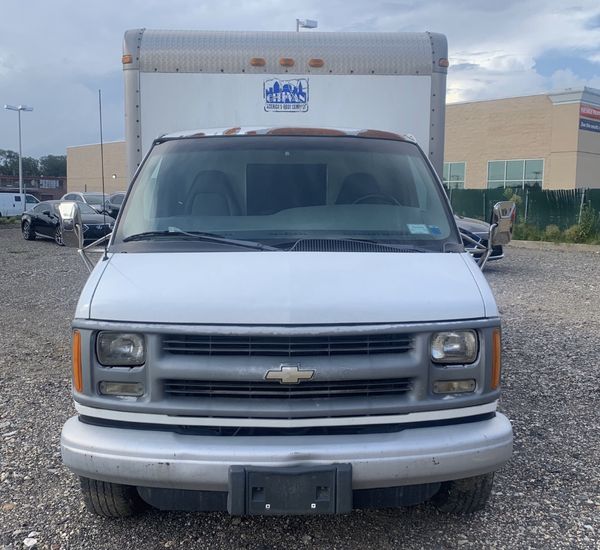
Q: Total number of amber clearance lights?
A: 5